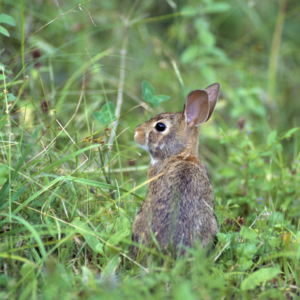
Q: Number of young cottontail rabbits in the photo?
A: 1